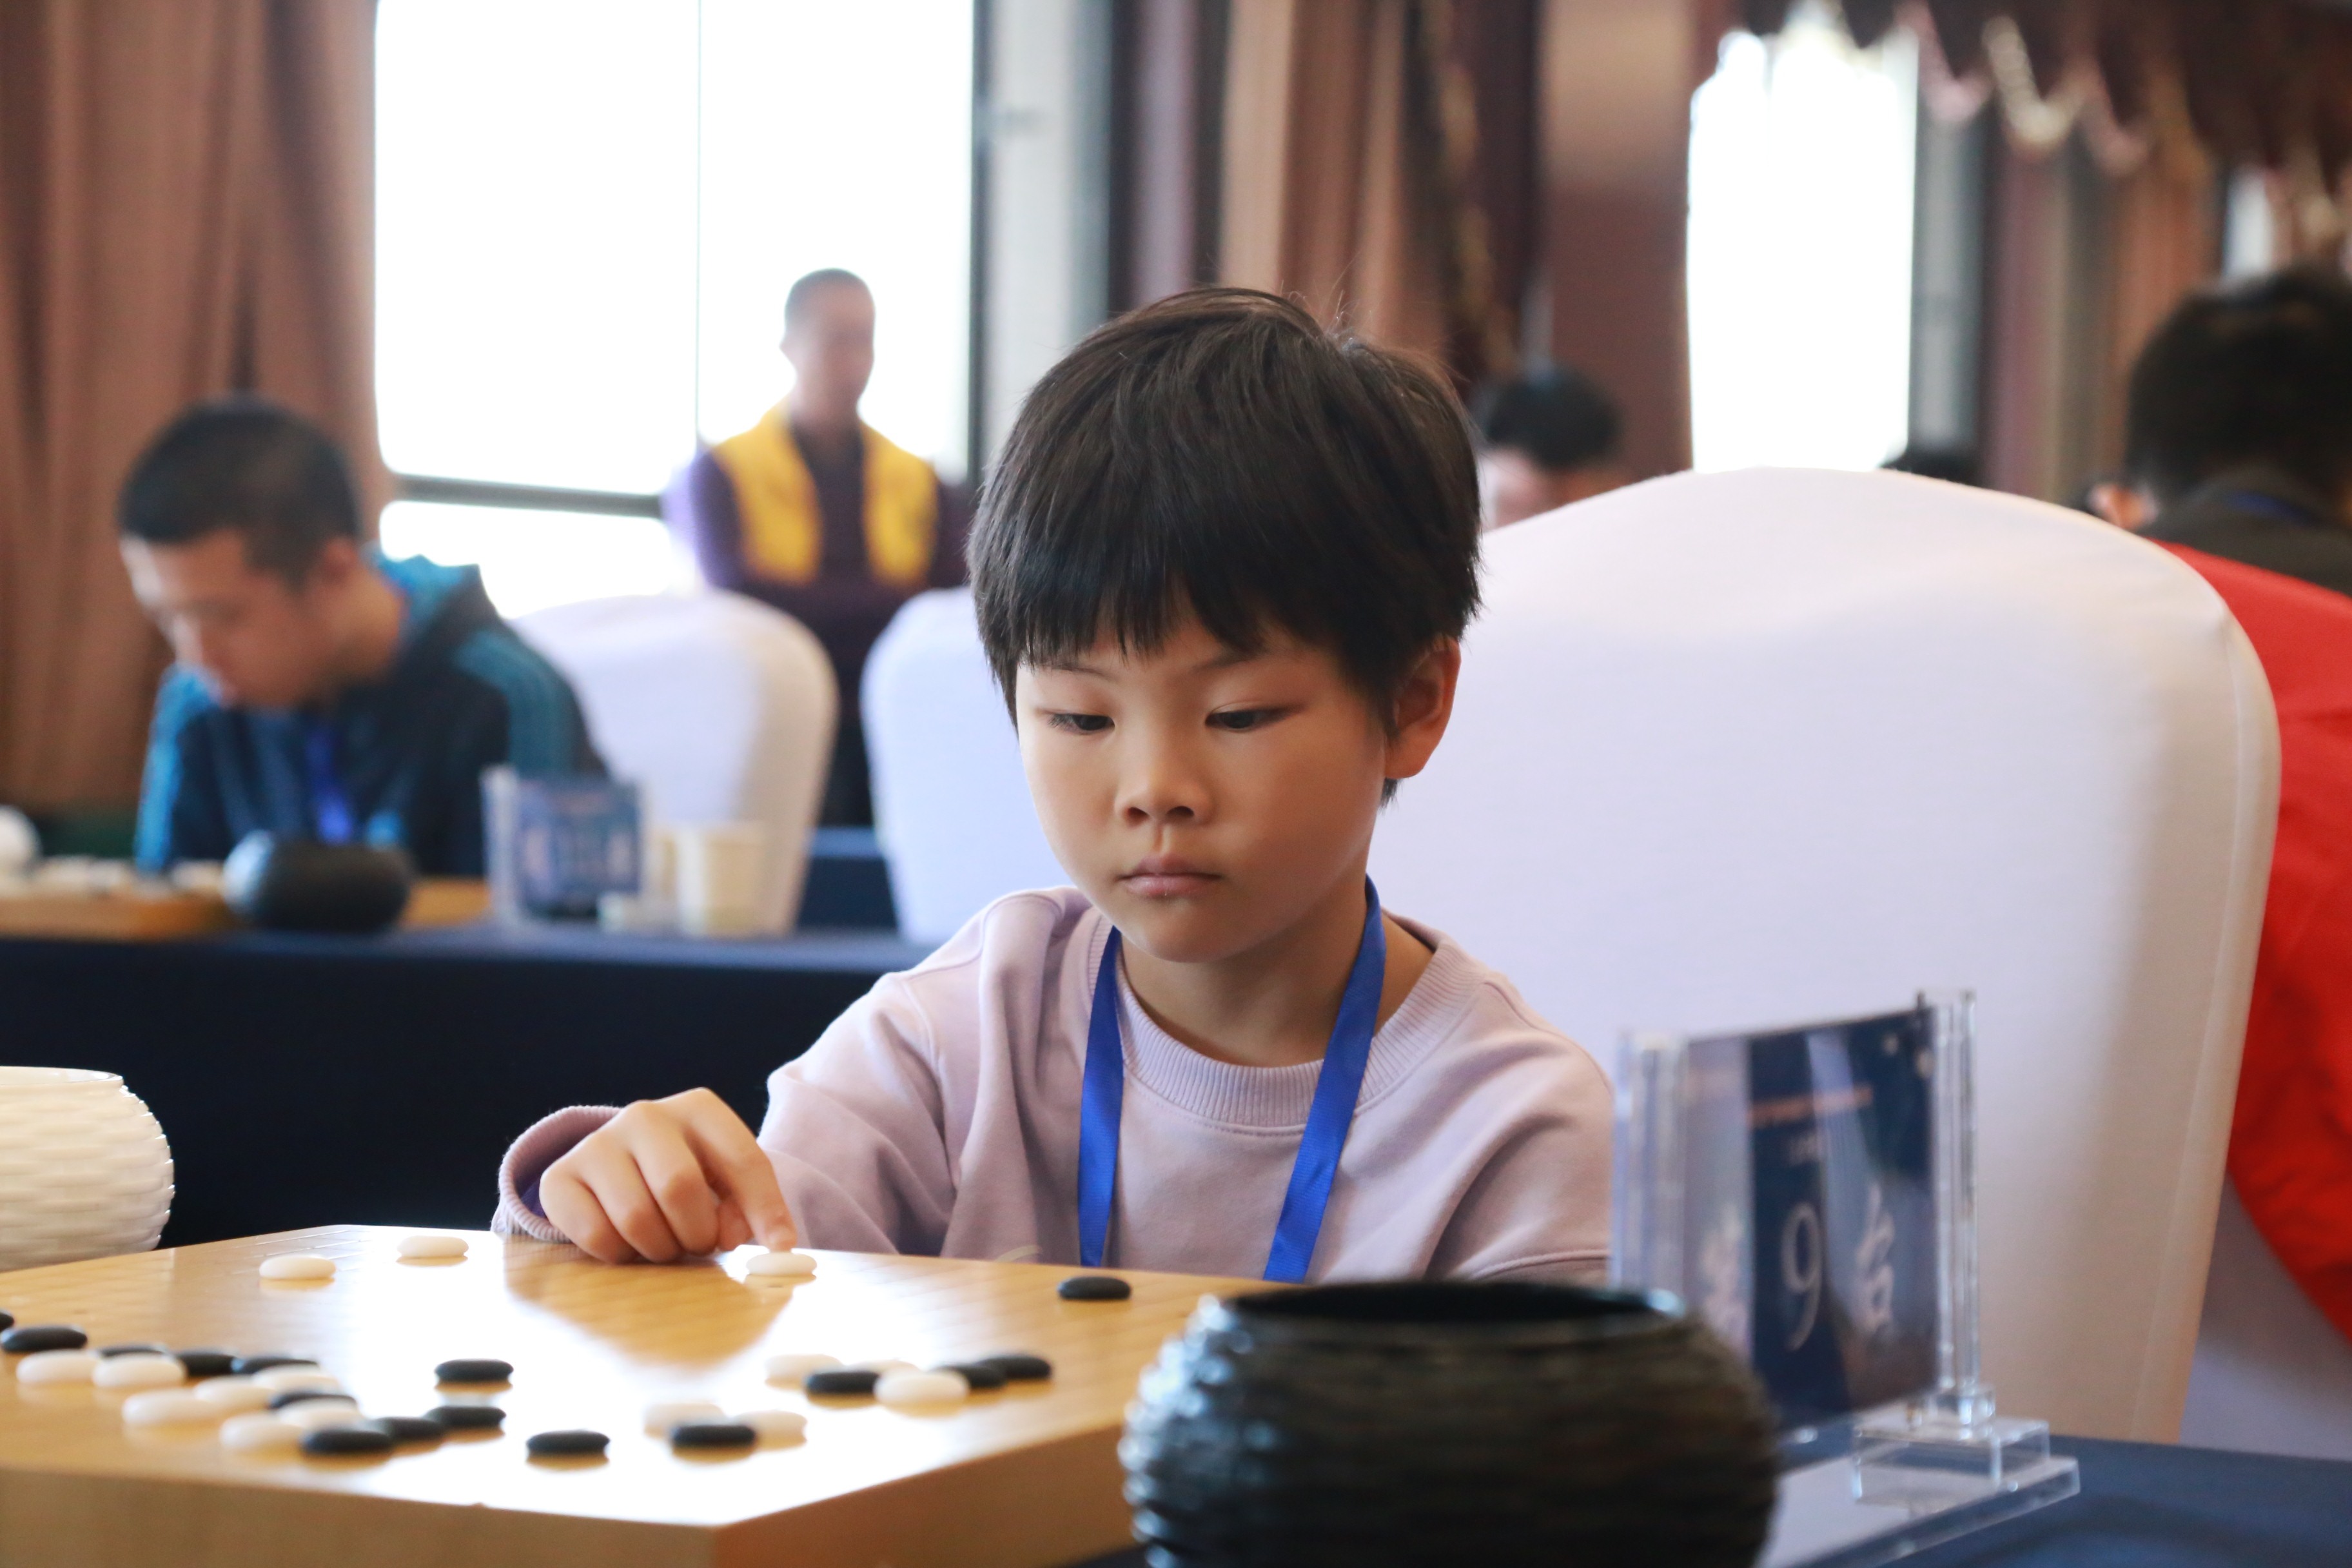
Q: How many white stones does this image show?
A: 15